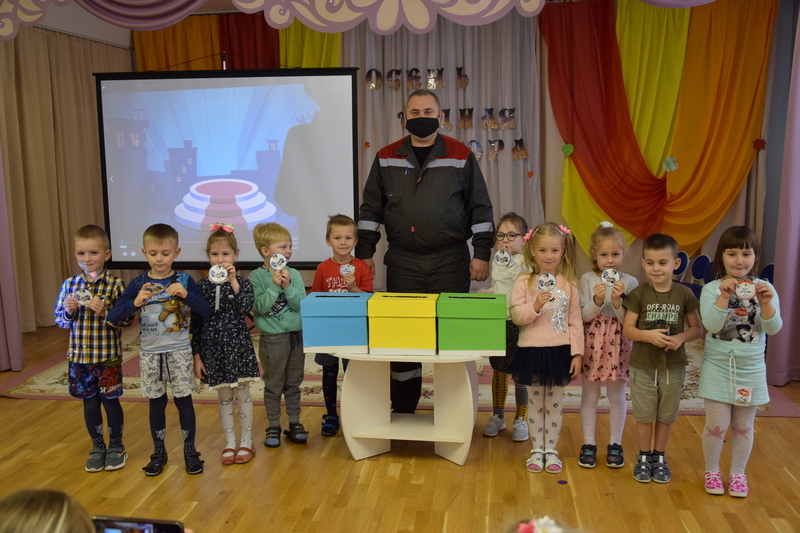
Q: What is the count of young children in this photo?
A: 10